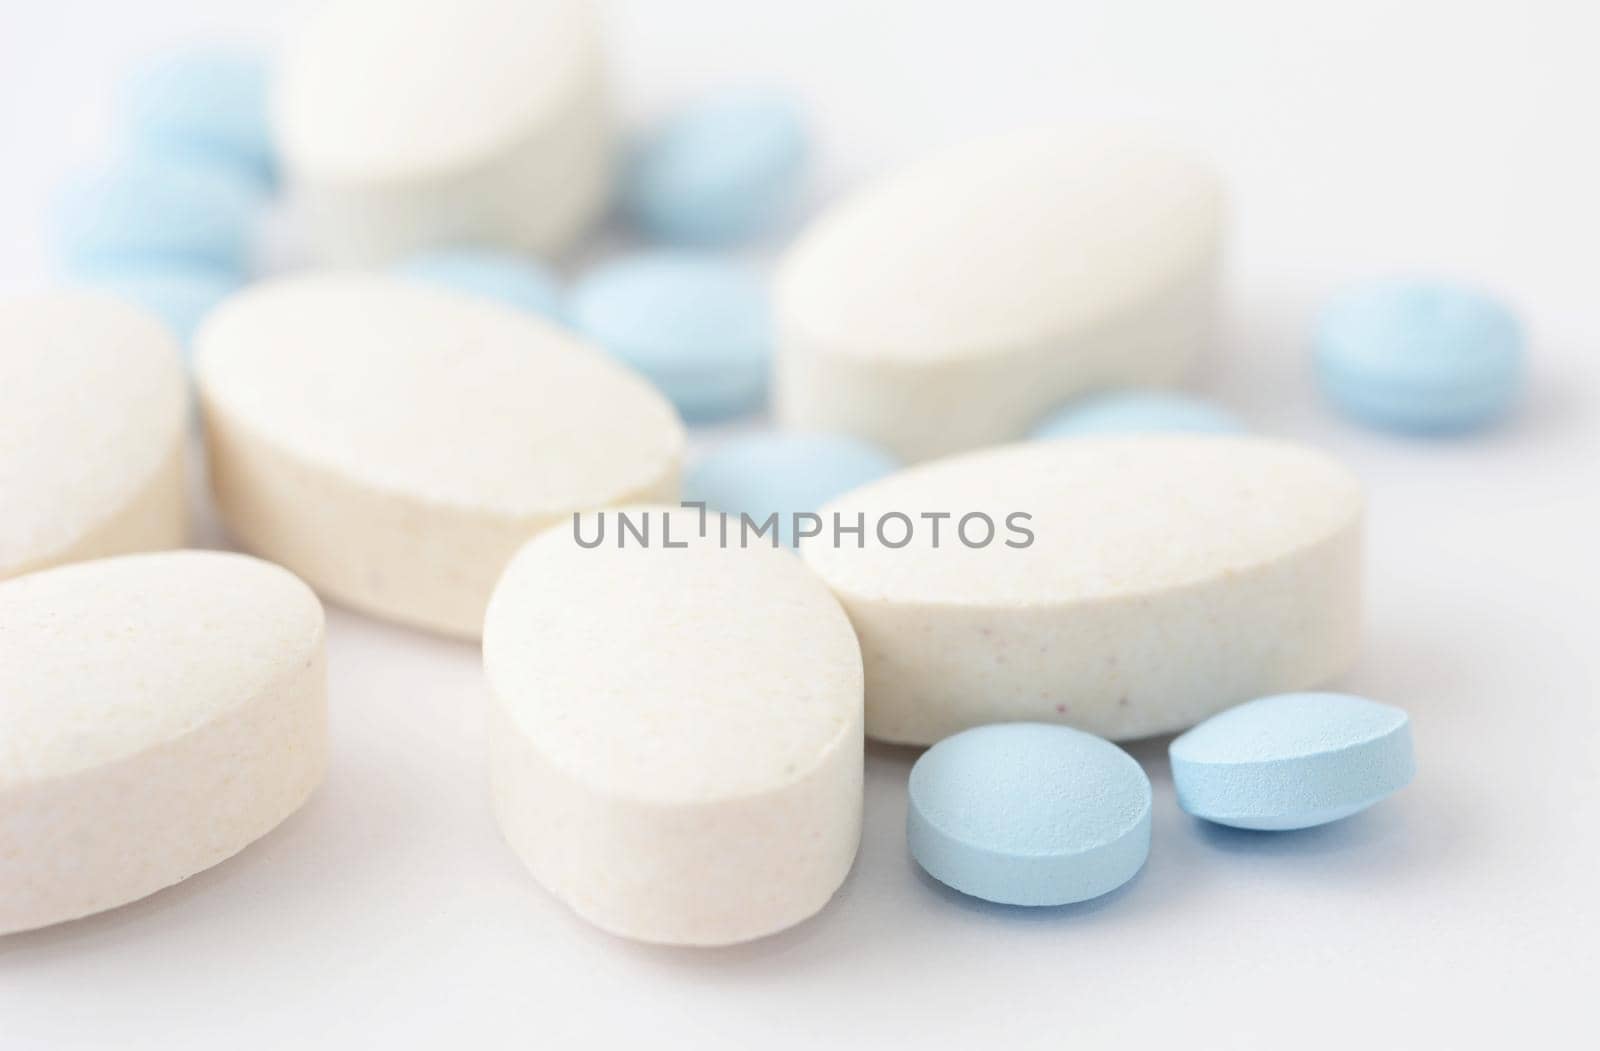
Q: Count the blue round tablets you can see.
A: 11